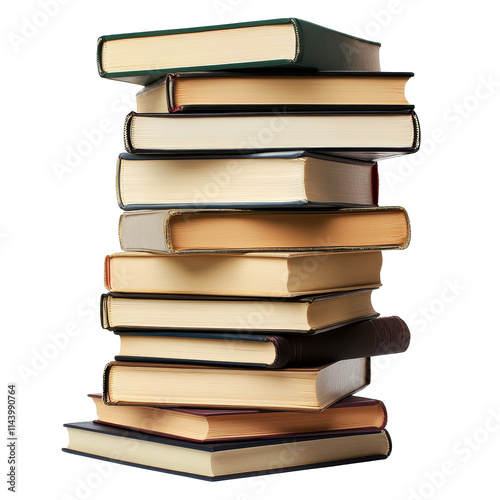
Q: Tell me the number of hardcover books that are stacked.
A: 11